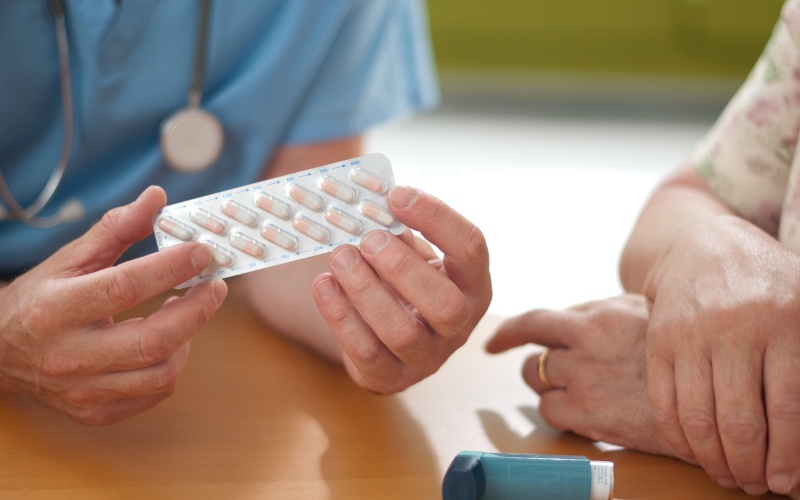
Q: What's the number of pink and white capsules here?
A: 13